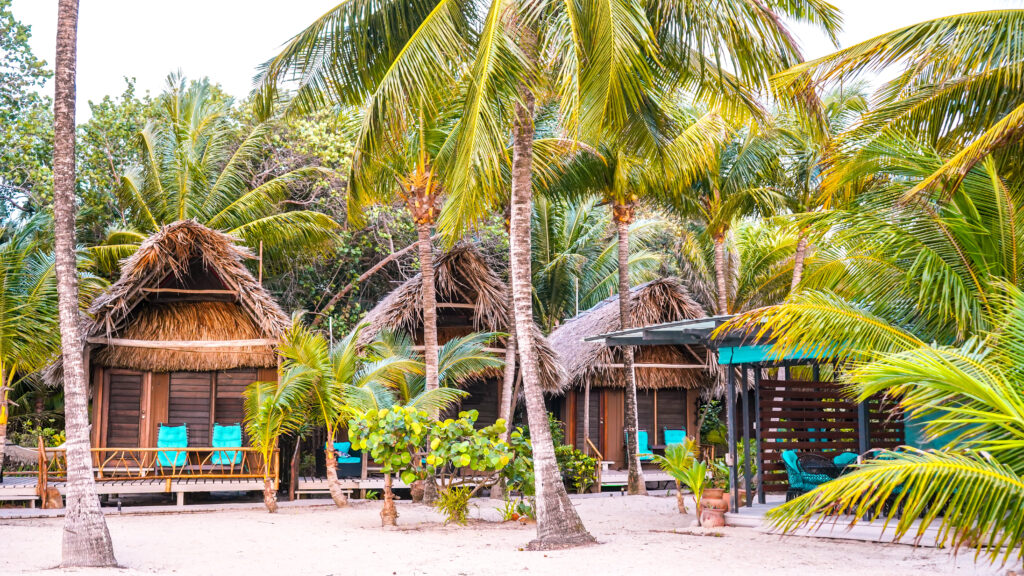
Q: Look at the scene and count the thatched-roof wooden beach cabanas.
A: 3